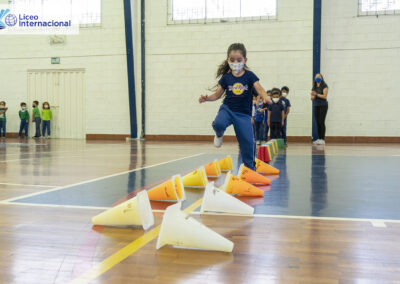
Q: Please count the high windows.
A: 3